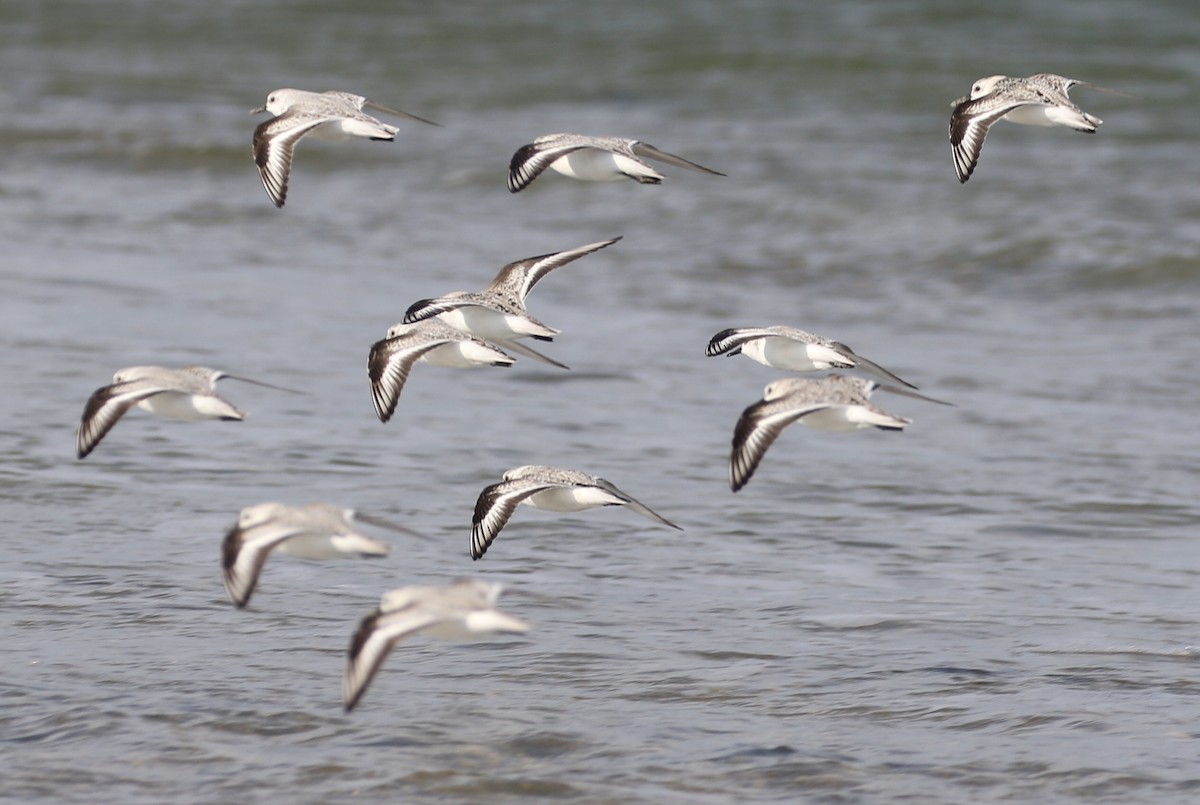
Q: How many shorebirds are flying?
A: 11